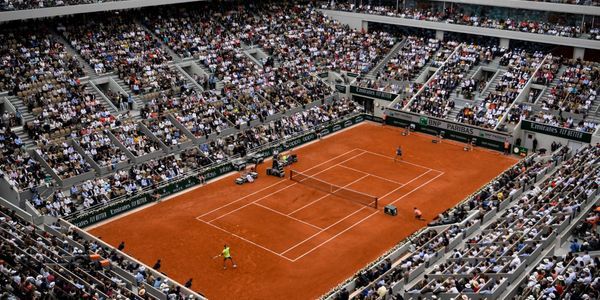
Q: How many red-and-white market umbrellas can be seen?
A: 0